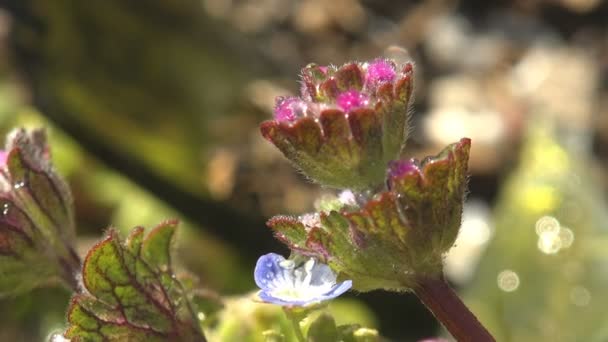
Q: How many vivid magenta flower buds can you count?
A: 4